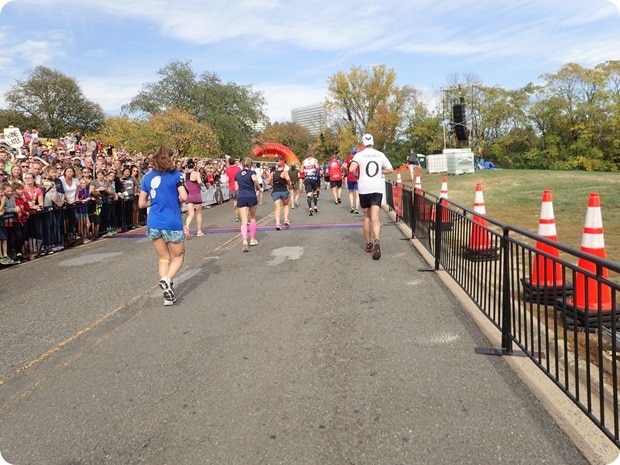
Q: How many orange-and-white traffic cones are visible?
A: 6